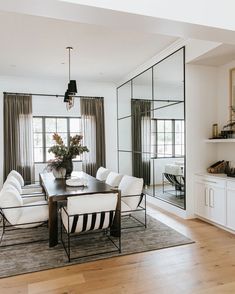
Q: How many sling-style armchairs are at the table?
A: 7